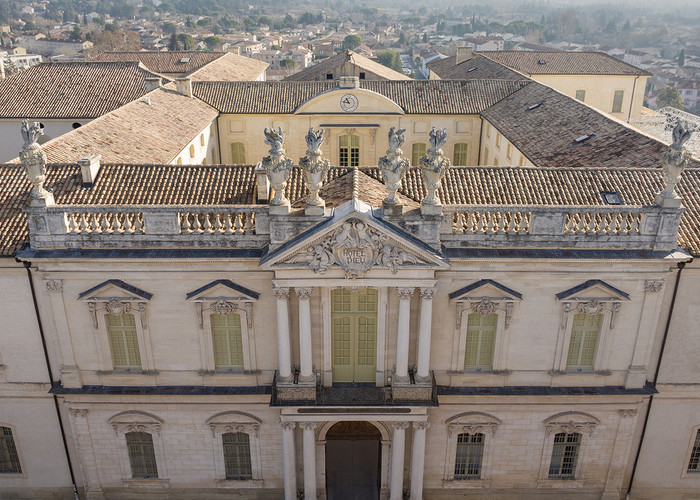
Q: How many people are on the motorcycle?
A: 0